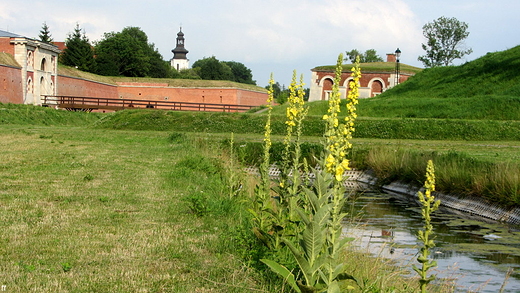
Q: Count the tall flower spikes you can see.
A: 6